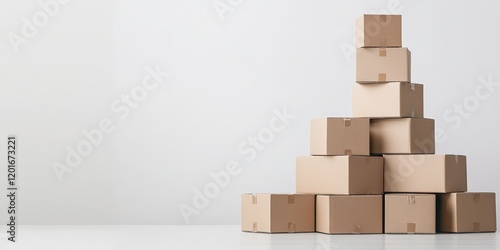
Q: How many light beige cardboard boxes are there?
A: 11